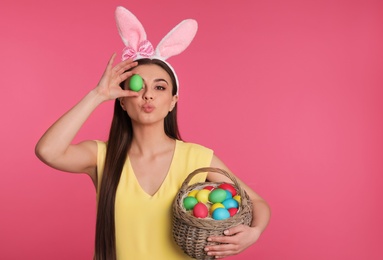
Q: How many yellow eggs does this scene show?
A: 4